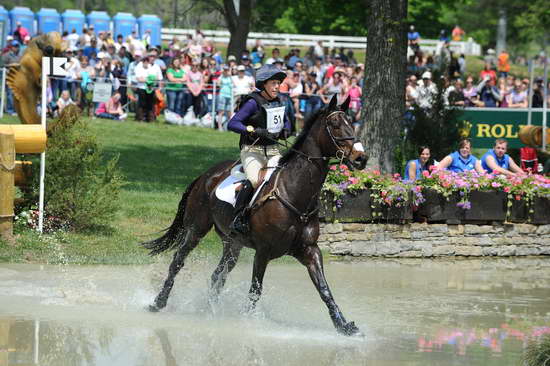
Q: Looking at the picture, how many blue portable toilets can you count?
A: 7